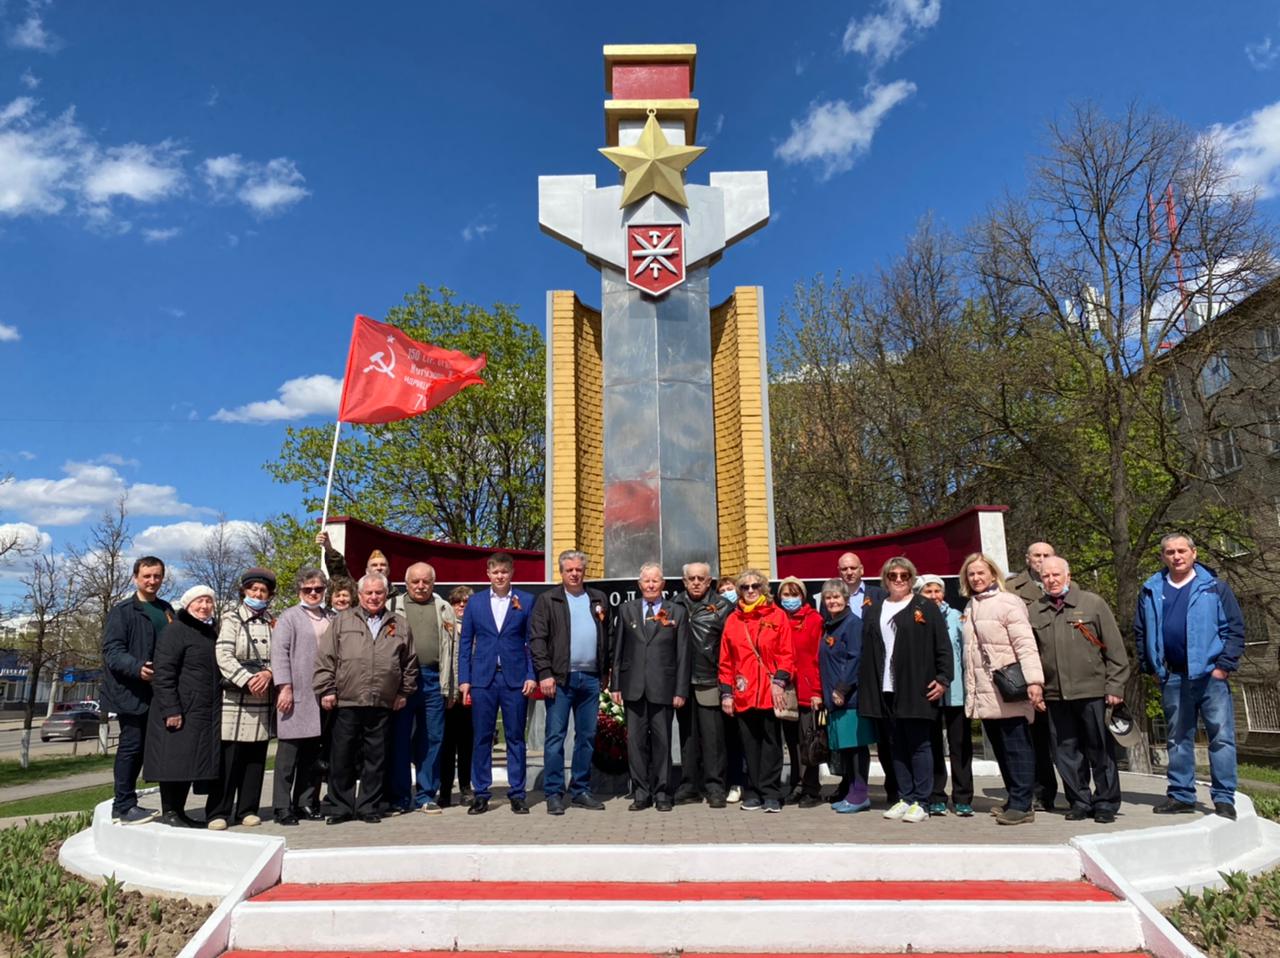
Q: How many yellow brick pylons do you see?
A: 2